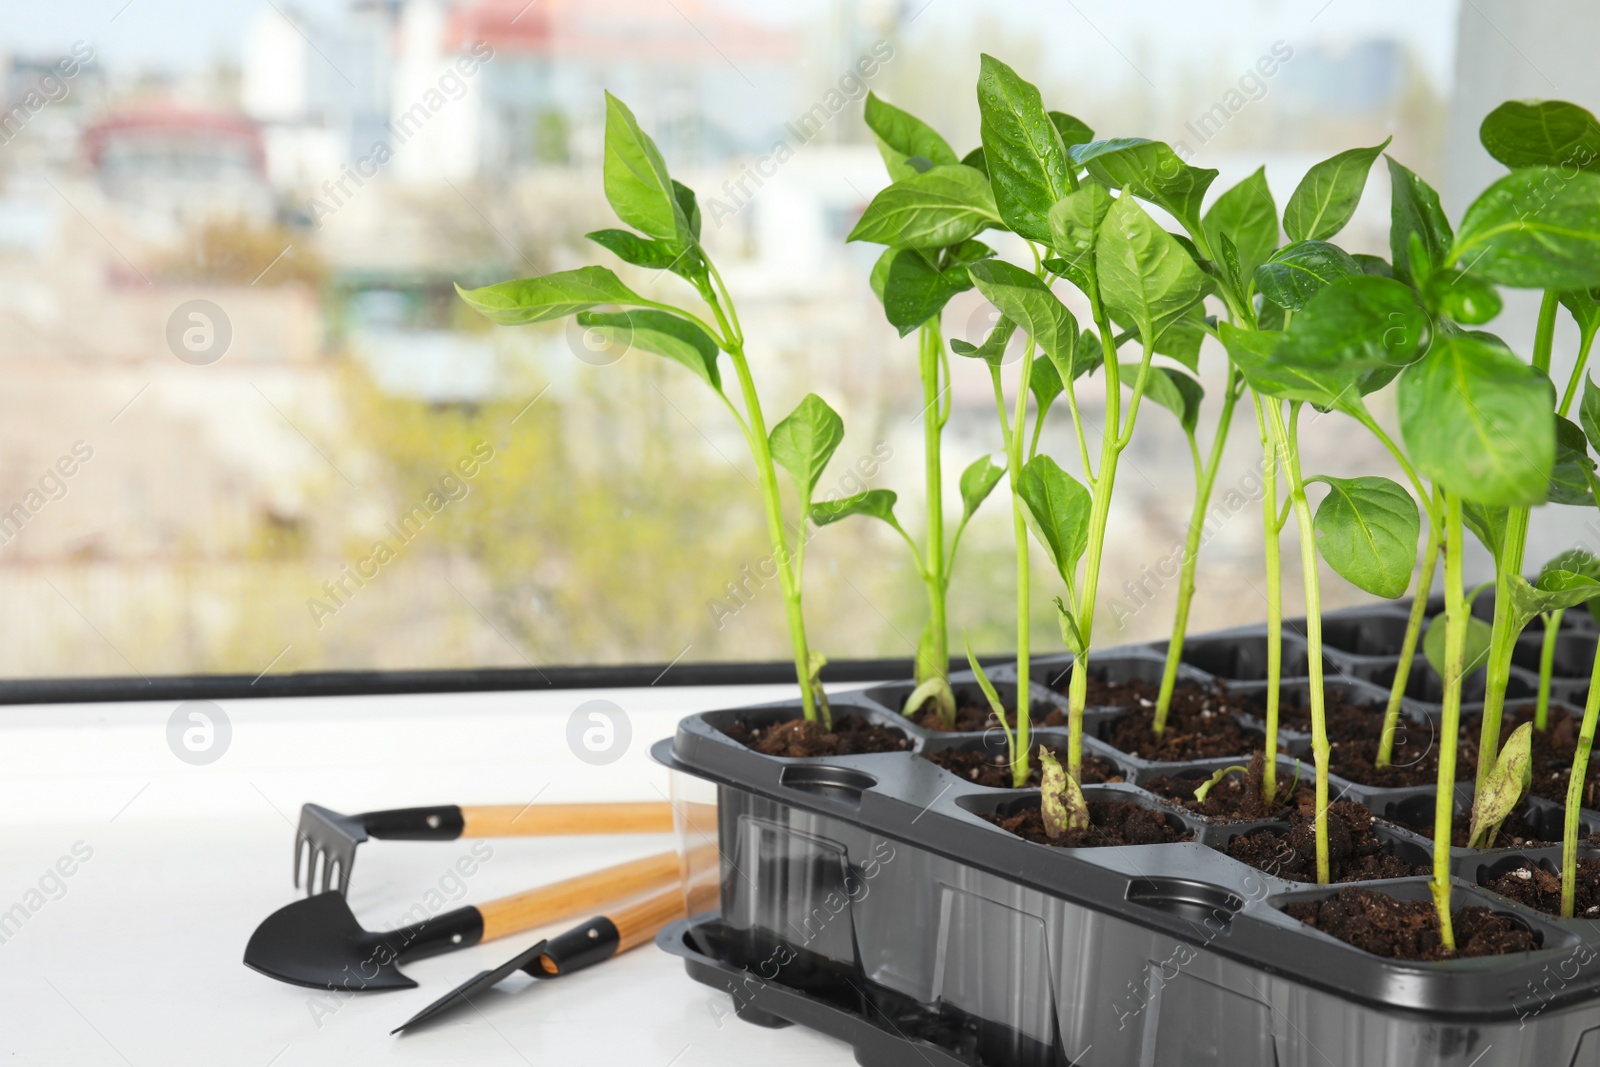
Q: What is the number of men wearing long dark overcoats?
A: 0